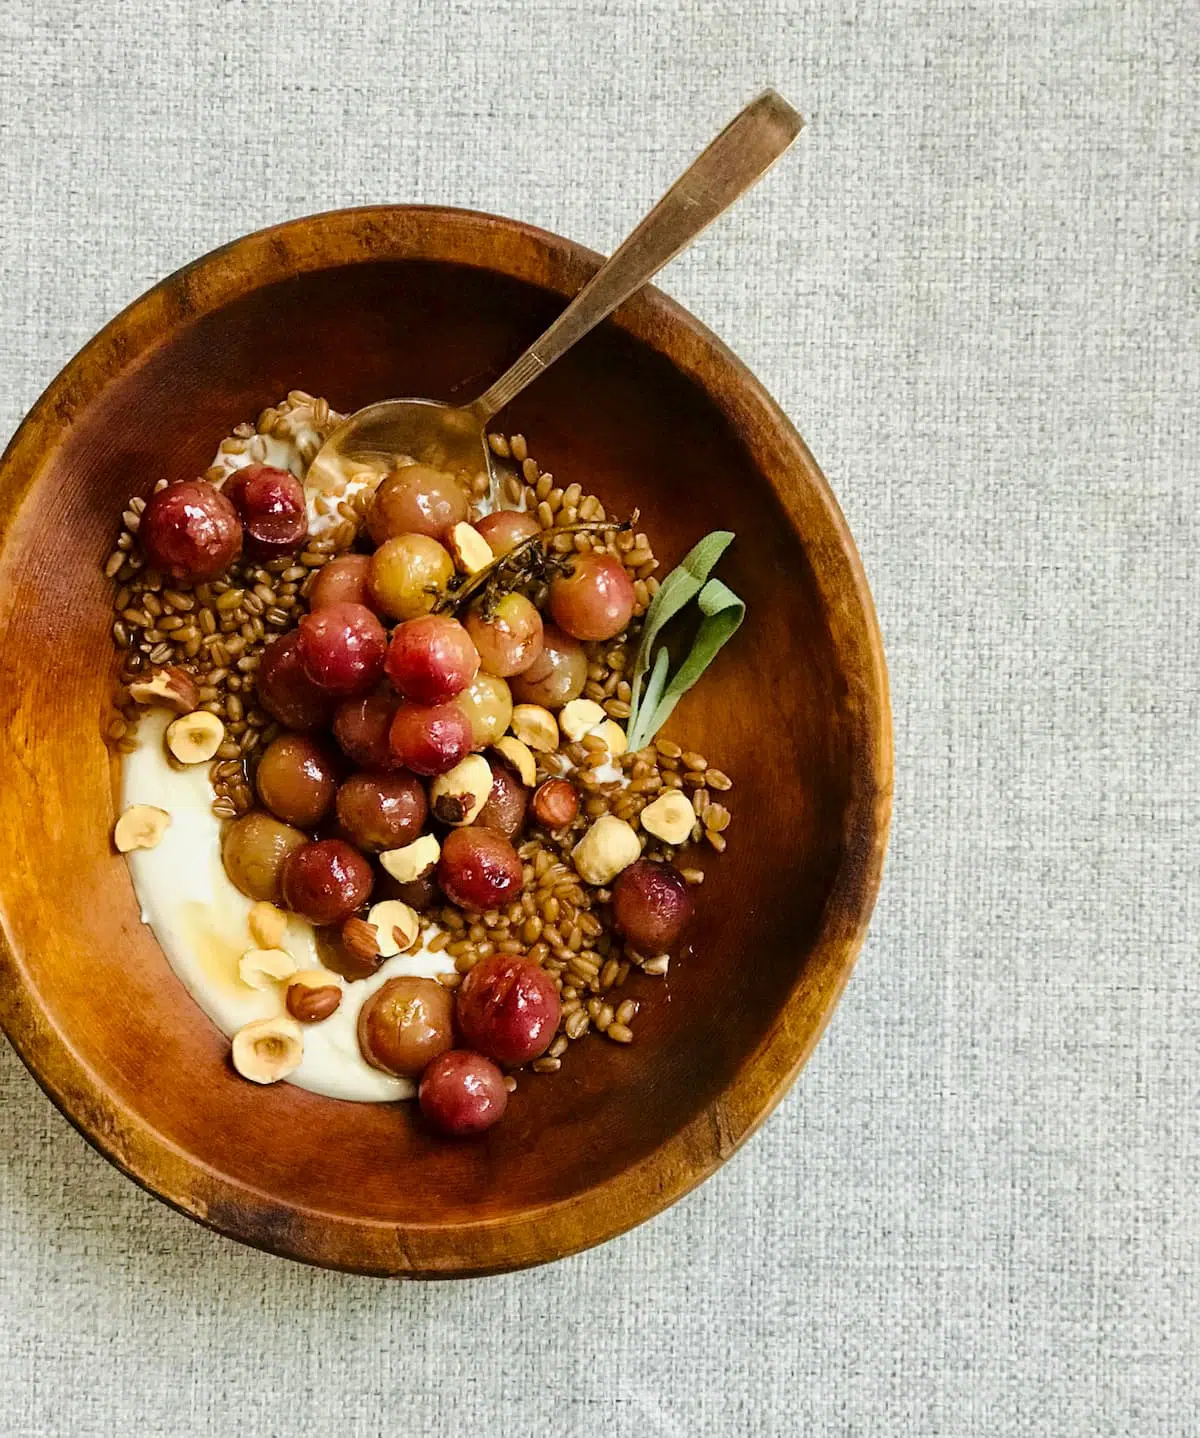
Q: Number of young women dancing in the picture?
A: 0